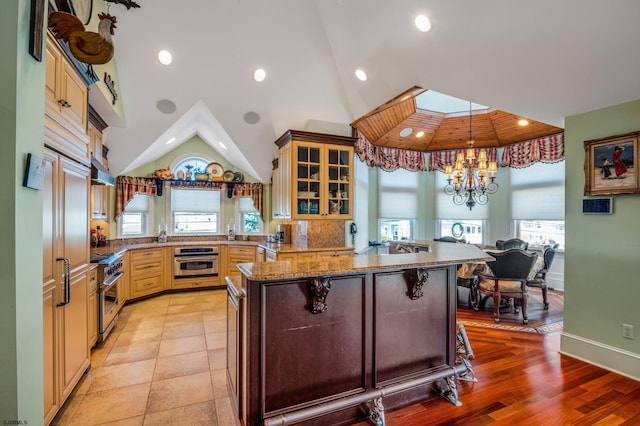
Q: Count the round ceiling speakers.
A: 3